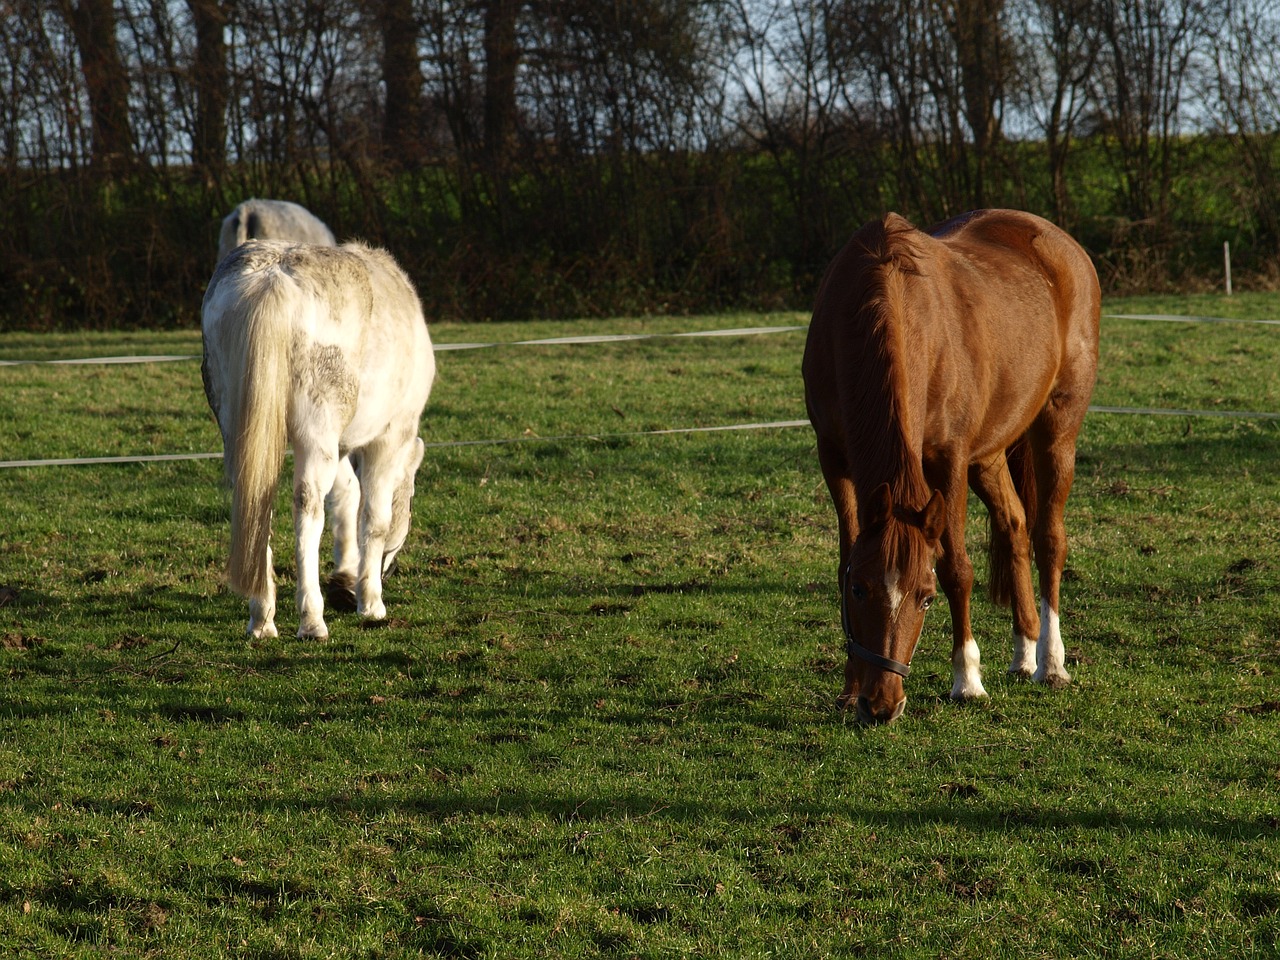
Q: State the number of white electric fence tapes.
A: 2